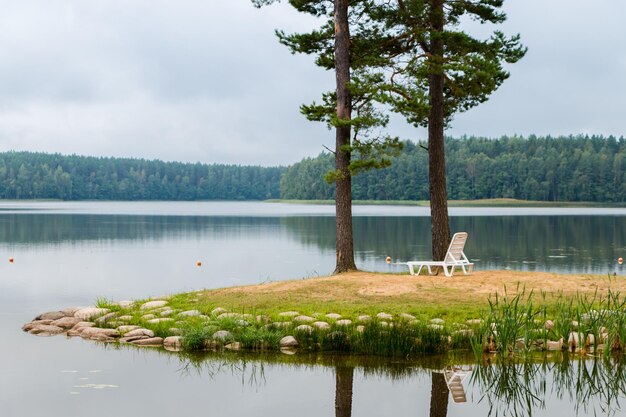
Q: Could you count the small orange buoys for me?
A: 4